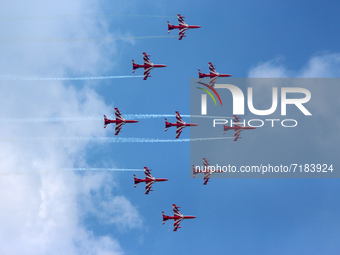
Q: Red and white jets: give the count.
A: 9